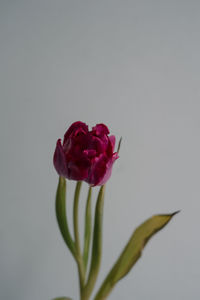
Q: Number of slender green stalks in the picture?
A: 4